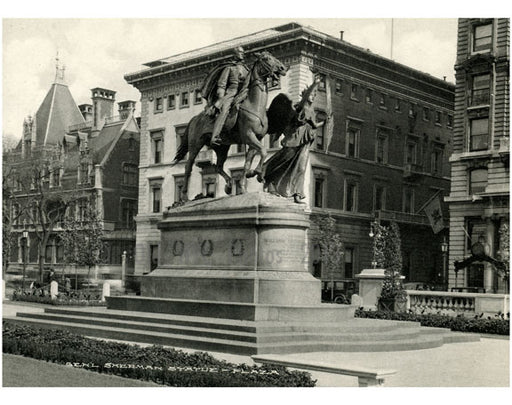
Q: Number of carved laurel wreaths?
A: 3